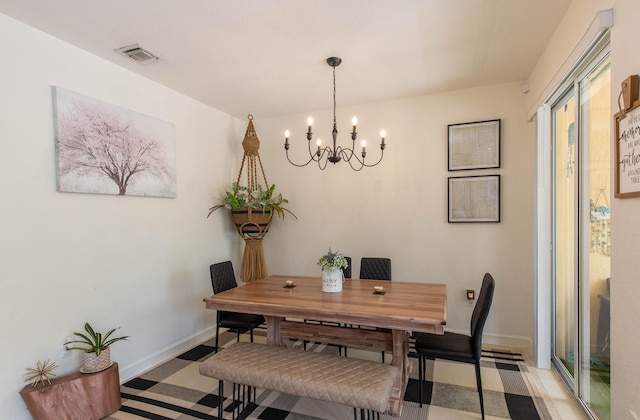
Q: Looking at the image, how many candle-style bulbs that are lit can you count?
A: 6